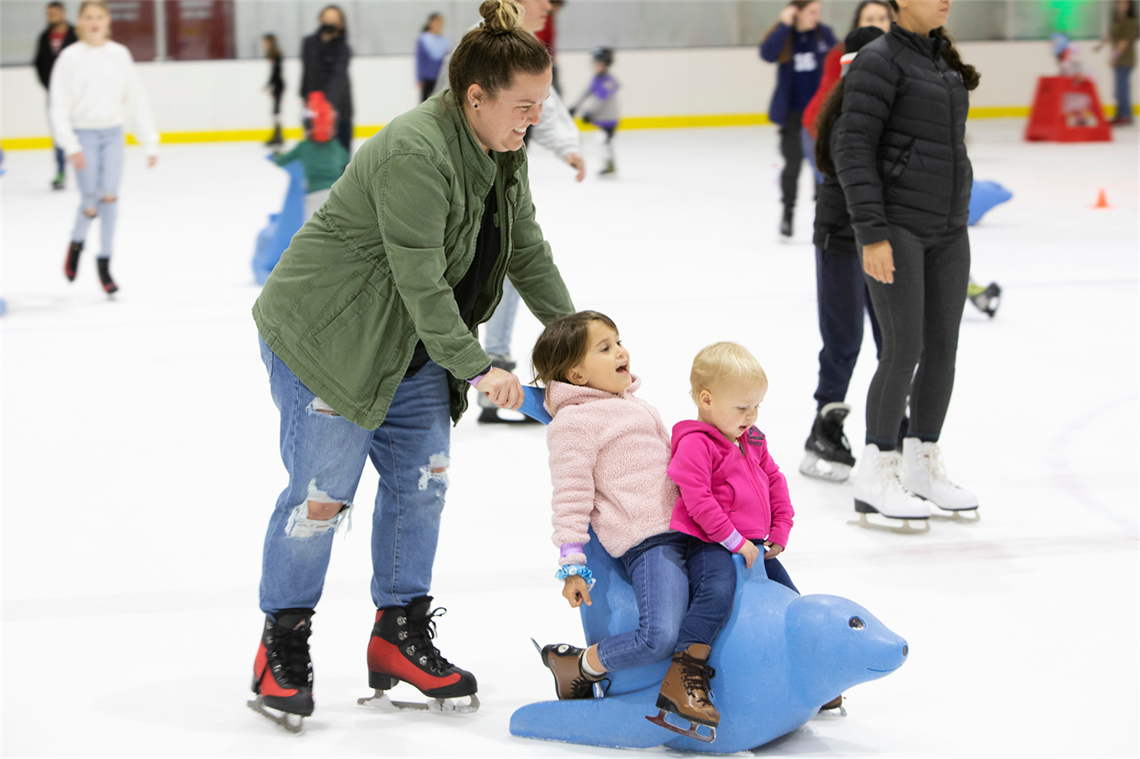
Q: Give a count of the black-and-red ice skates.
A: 4